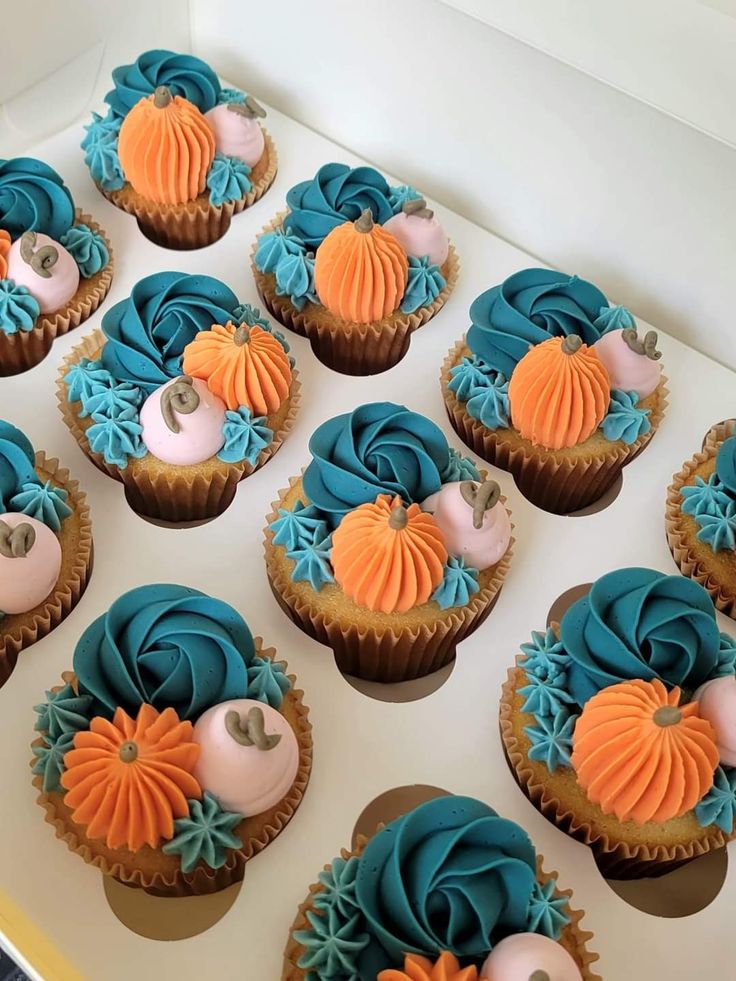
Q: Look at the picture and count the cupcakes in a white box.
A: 11